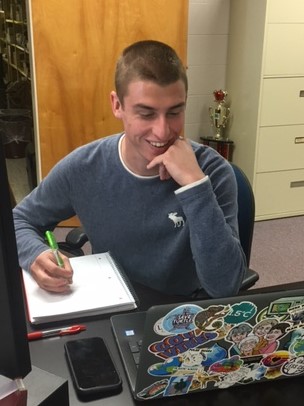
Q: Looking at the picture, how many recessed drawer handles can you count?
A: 3